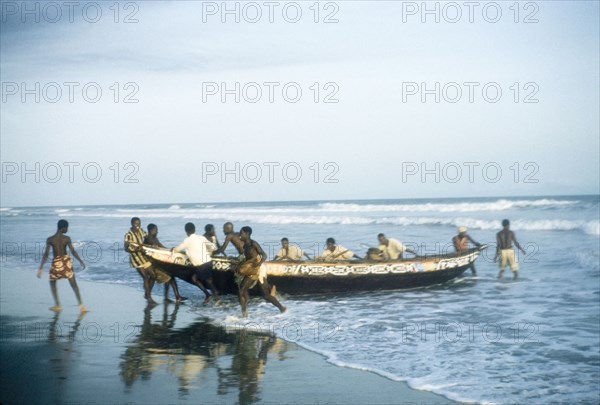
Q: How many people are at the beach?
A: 12